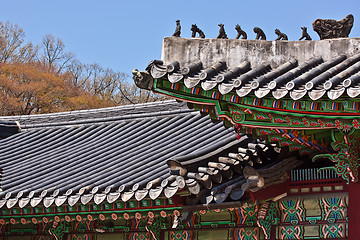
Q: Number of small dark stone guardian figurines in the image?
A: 7